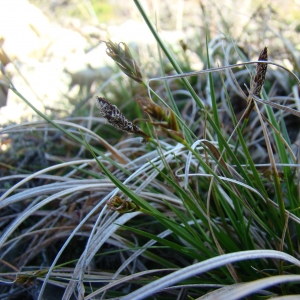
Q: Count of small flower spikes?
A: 5